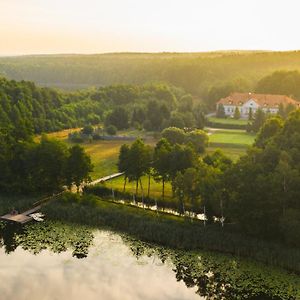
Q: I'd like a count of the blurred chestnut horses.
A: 0